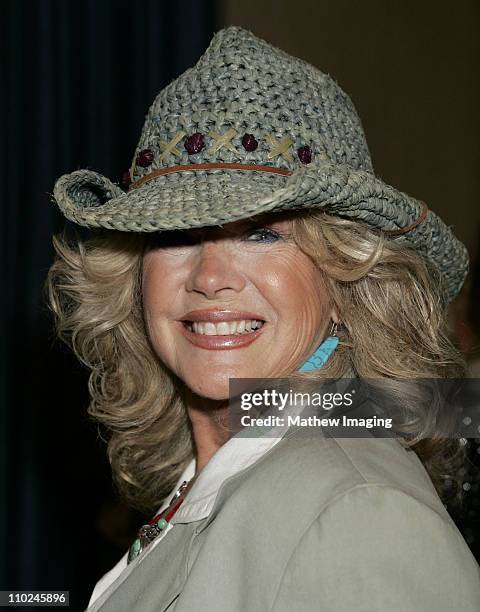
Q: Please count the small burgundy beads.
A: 5